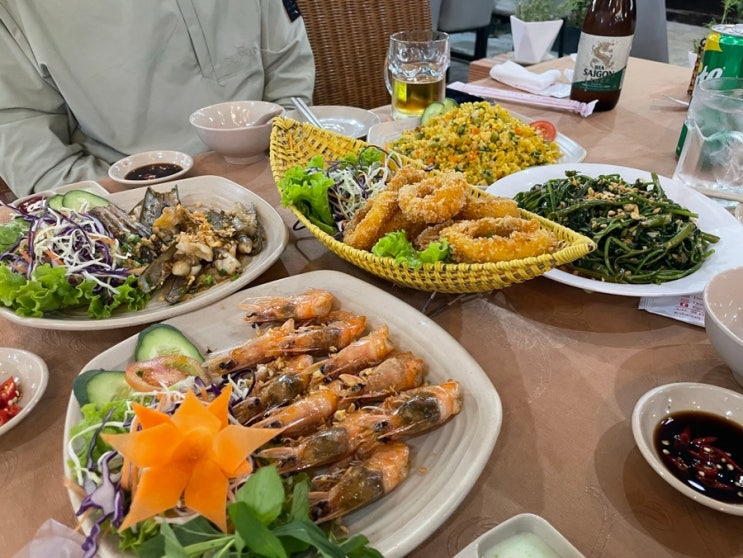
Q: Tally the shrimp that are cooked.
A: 10